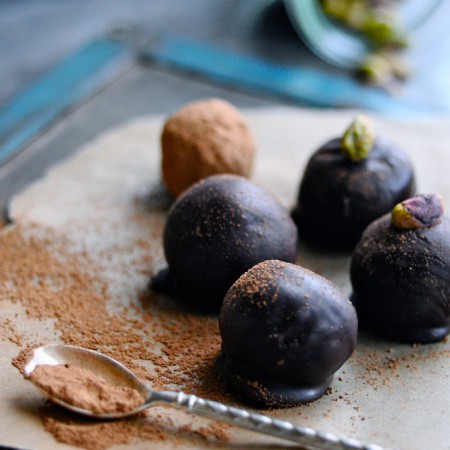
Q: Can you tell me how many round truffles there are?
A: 5